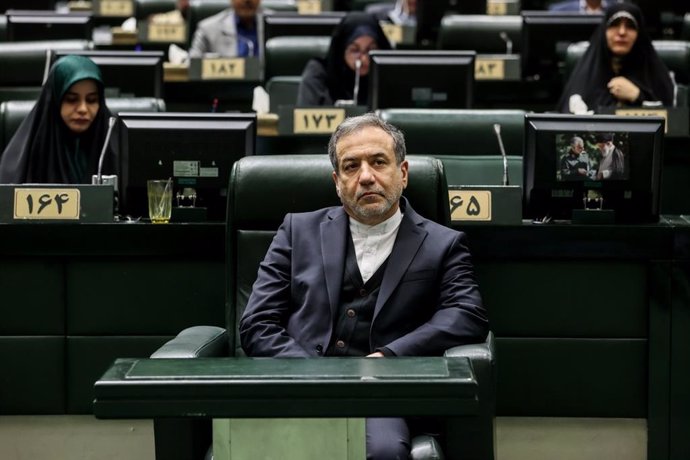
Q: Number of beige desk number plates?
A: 11